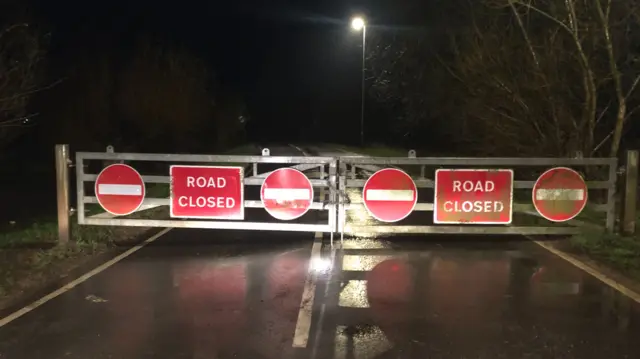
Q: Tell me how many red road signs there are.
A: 6